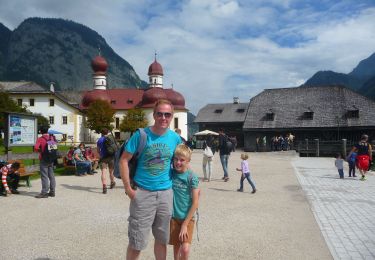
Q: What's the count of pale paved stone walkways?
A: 1